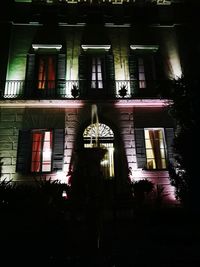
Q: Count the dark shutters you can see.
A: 10